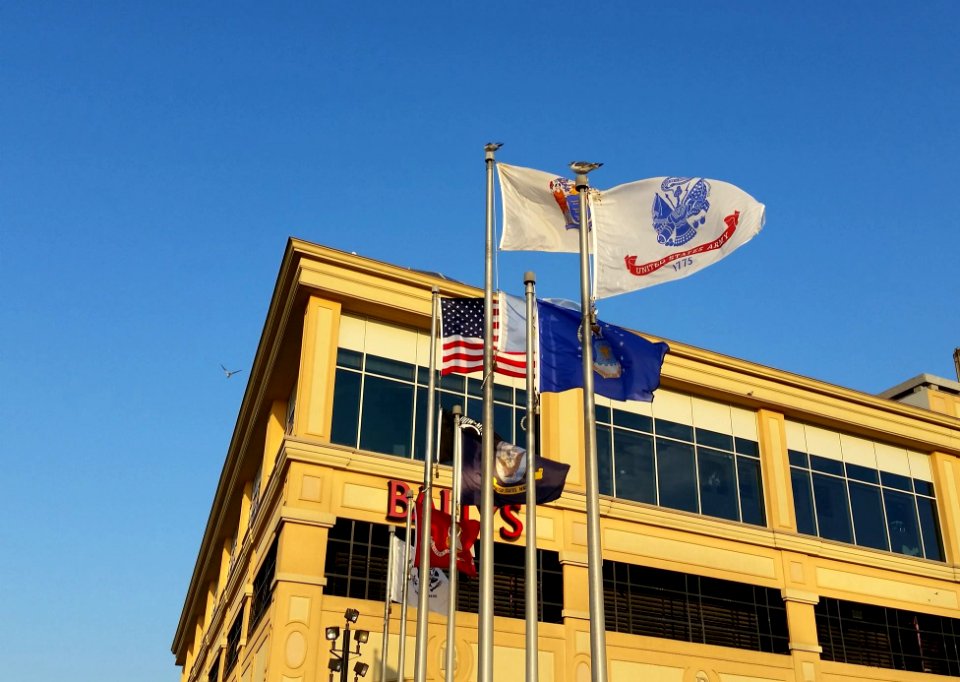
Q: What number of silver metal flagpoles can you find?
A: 7